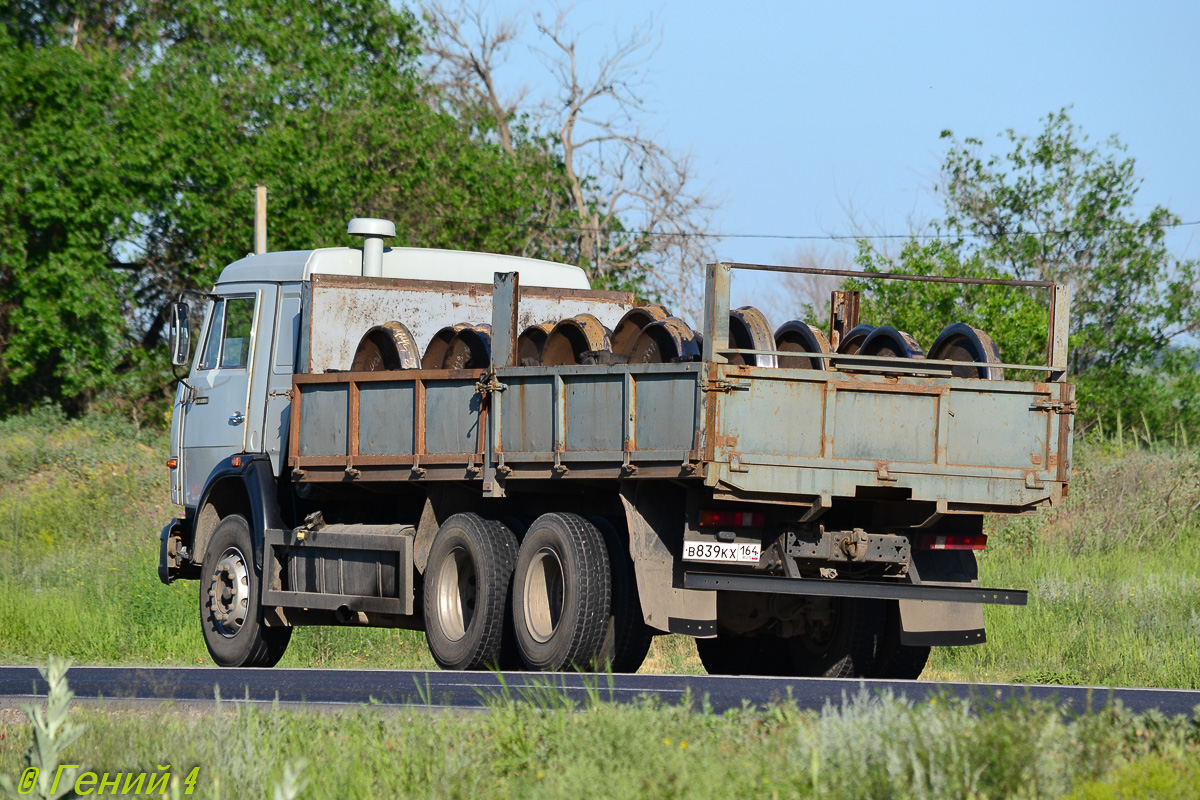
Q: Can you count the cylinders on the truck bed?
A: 12